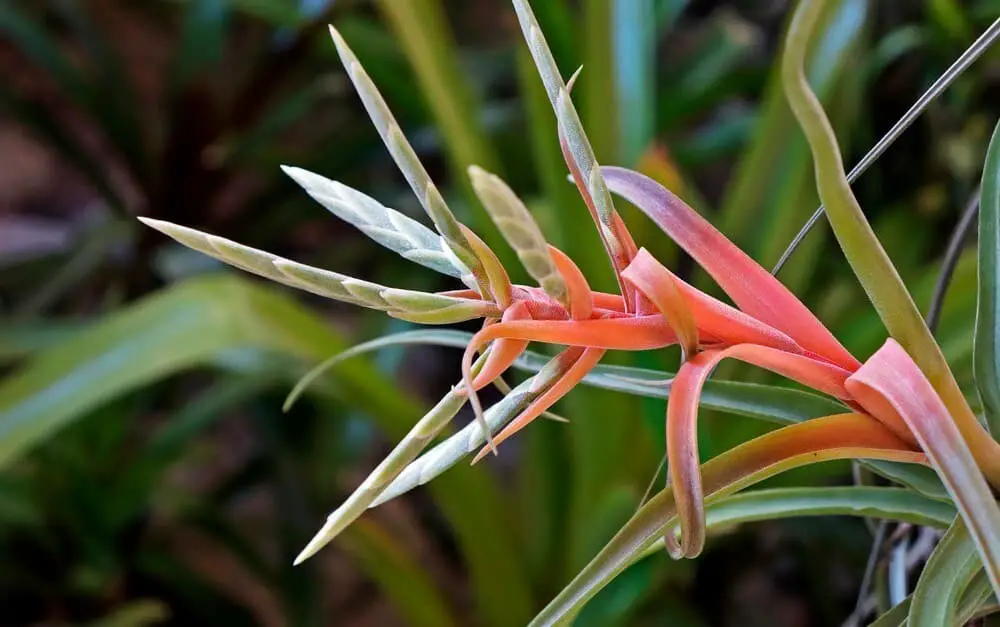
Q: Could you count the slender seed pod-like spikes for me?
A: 7